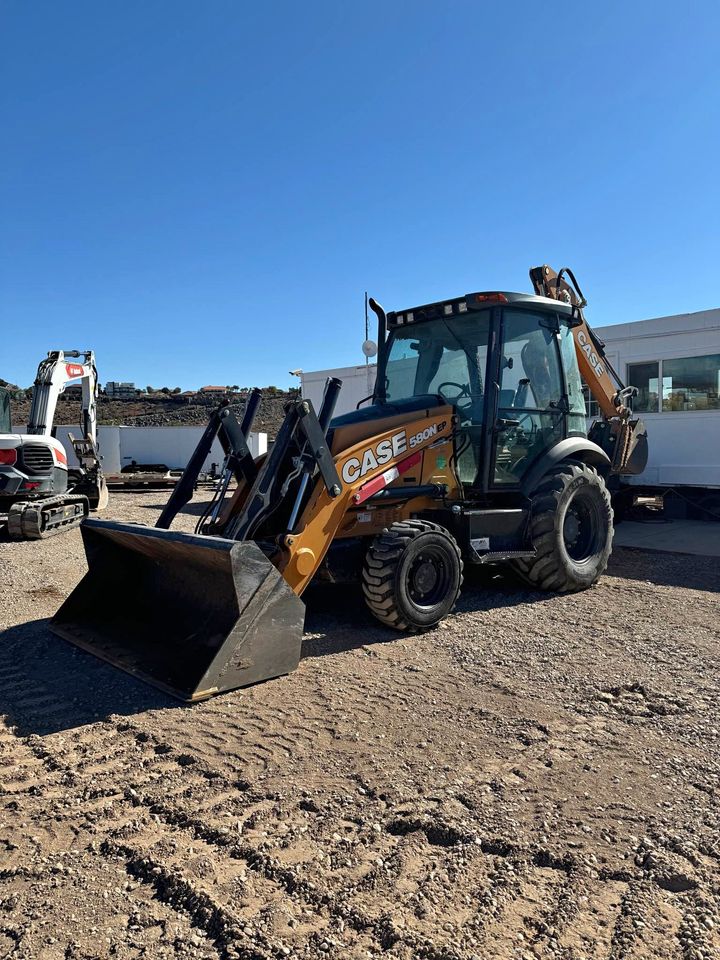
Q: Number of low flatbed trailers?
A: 1